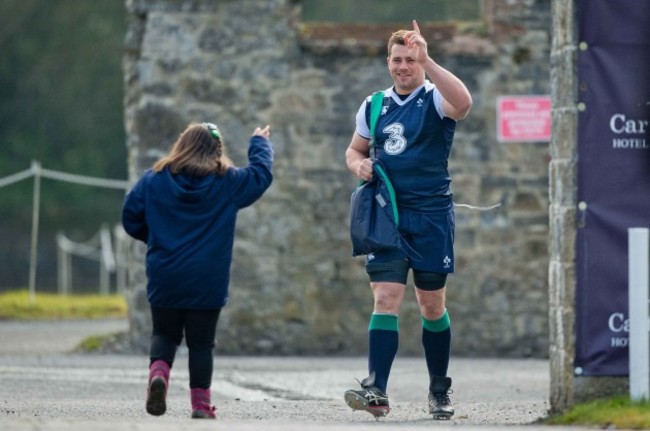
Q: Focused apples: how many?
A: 0